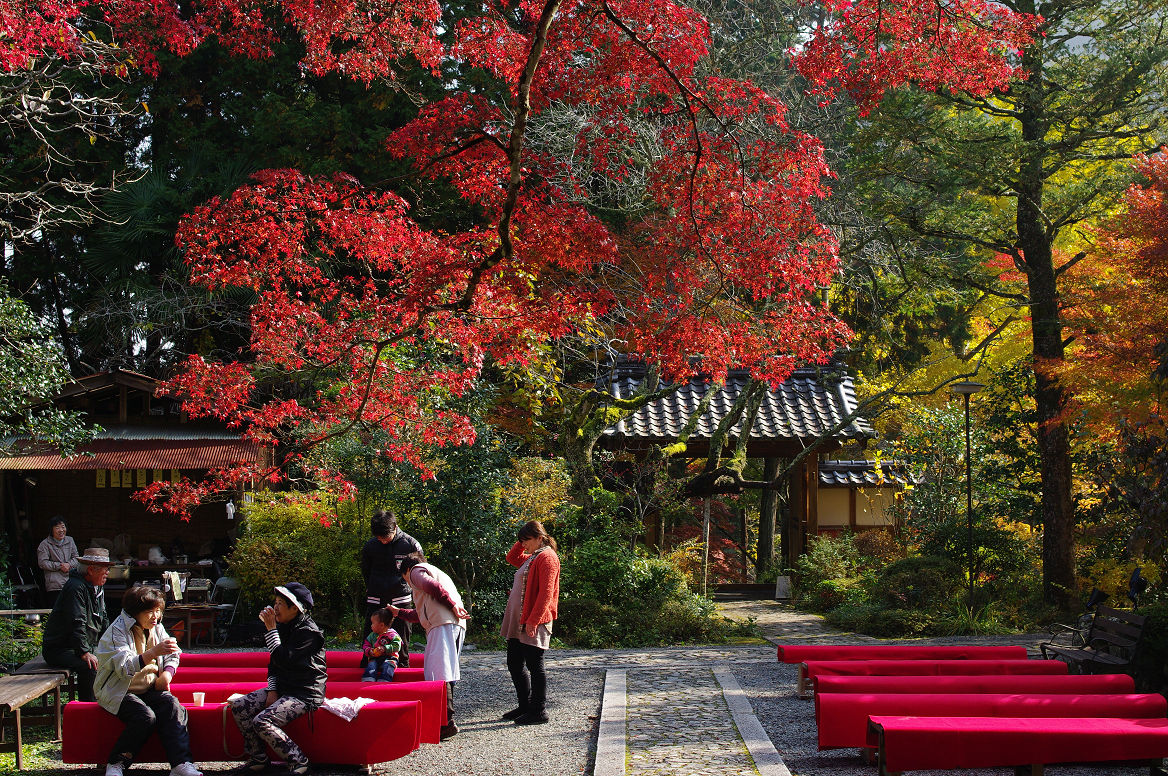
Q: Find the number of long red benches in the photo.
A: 9